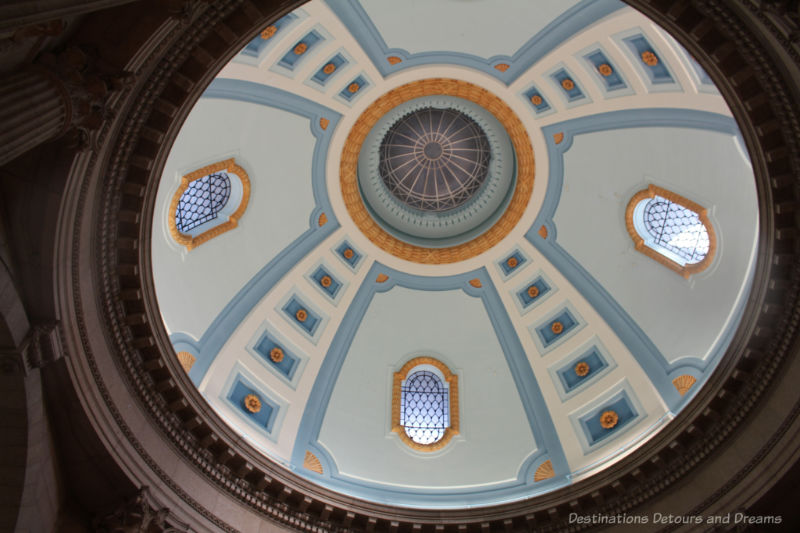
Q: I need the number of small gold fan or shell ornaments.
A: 12